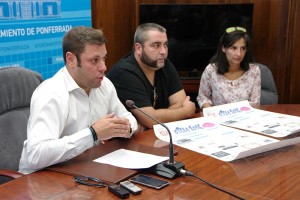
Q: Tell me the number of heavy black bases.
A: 1